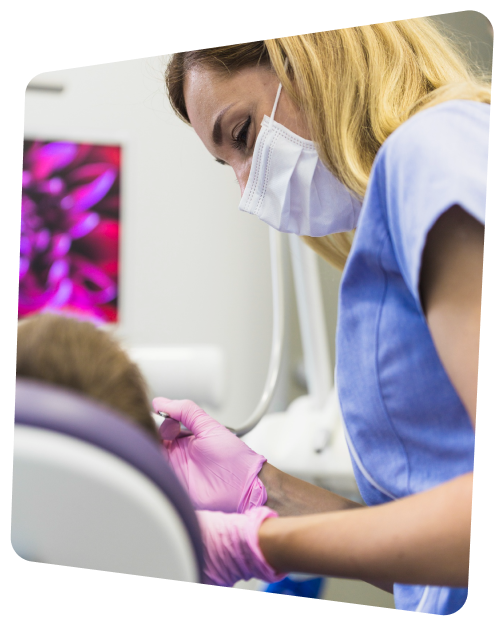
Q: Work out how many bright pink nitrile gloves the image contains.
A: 2